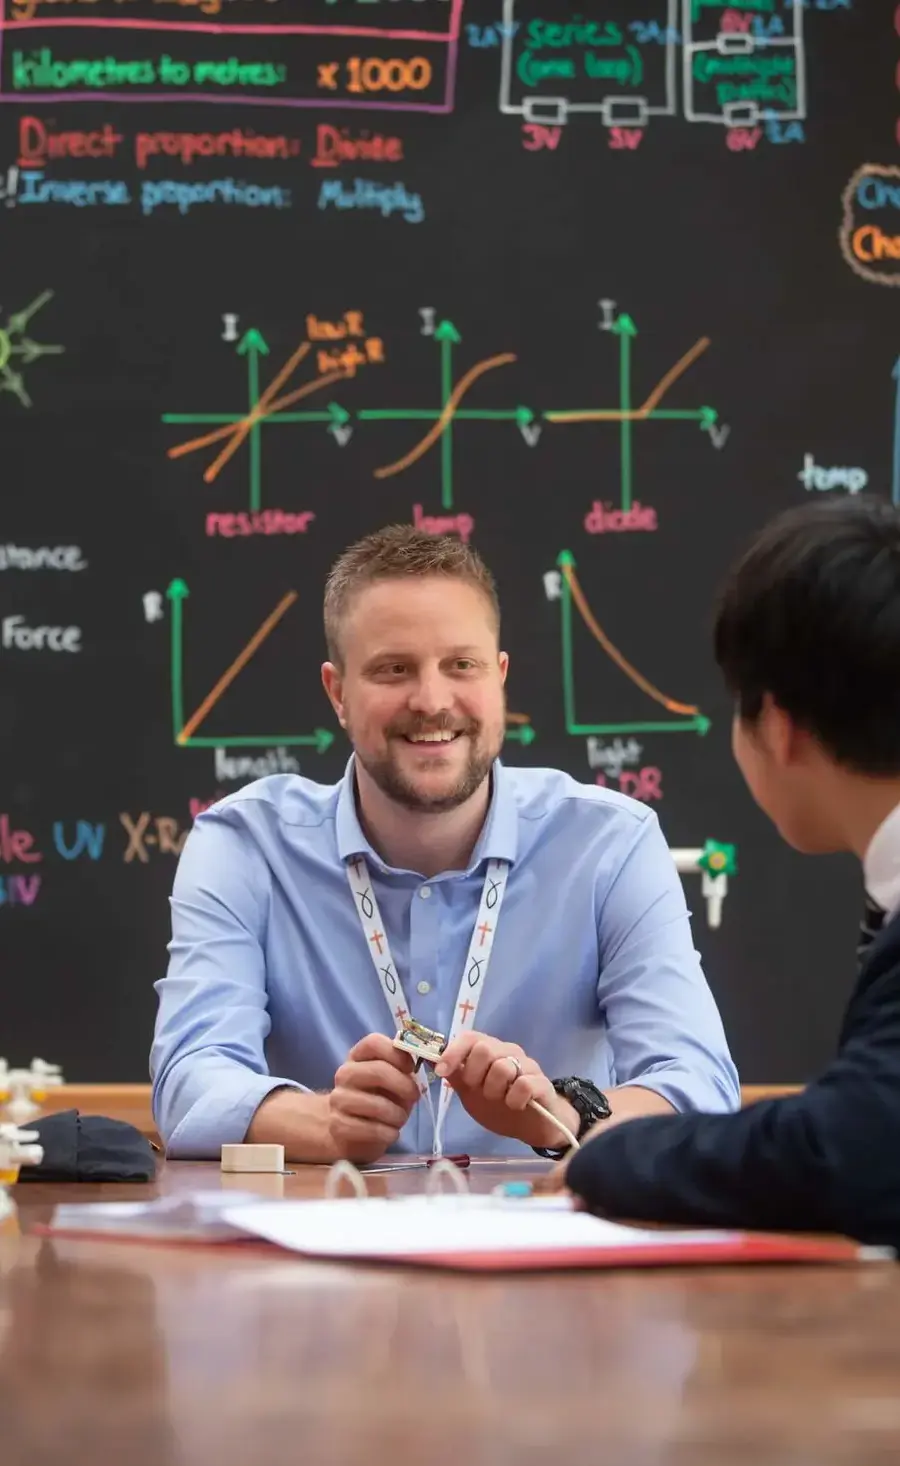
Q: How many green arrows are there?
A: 14